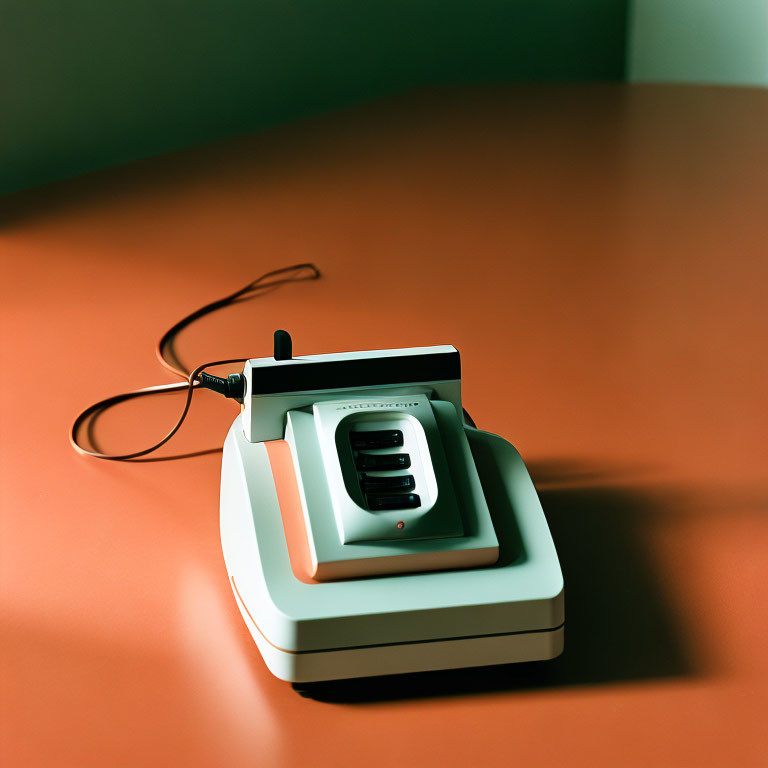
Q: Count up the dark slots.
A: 4